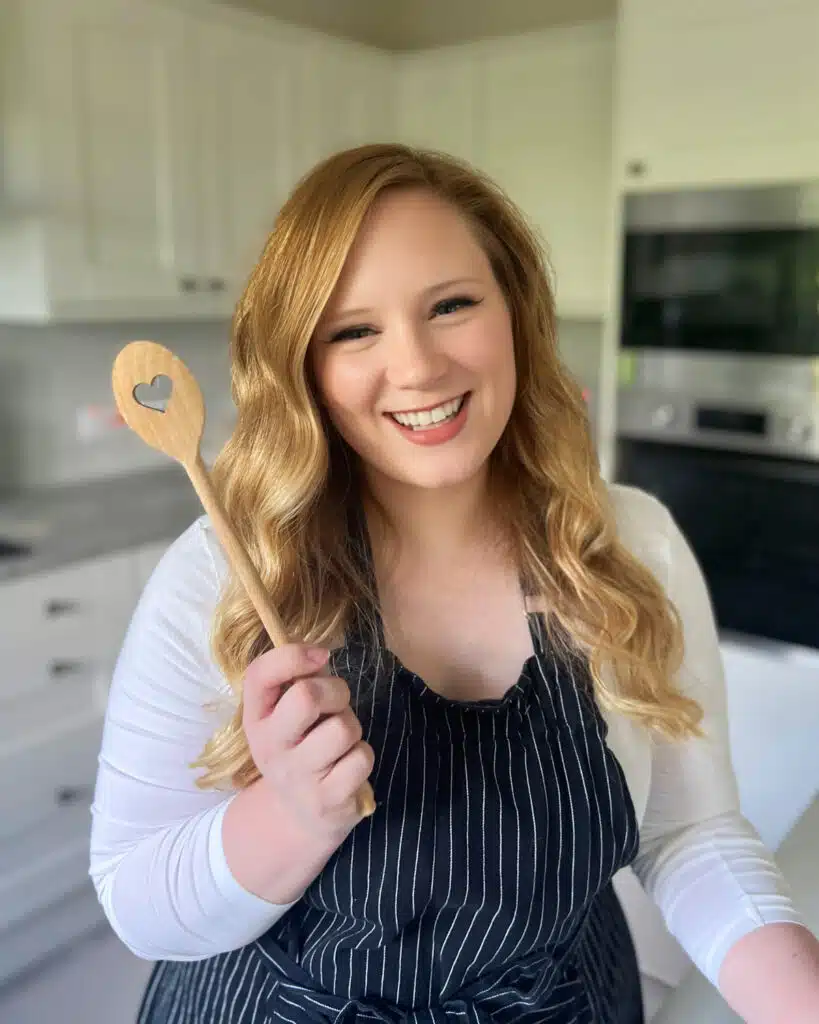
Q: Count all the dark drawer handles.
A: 3